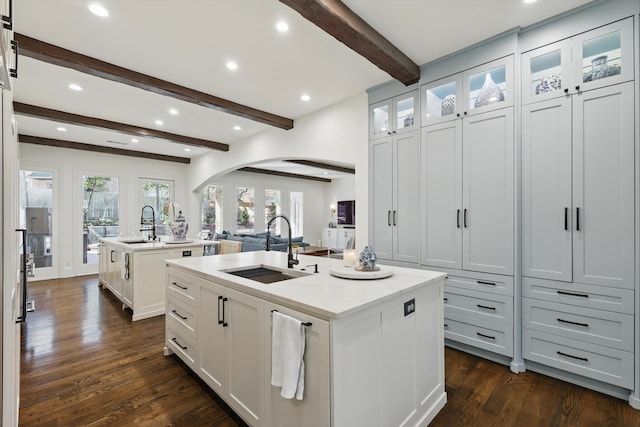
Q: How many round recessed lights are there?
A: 13